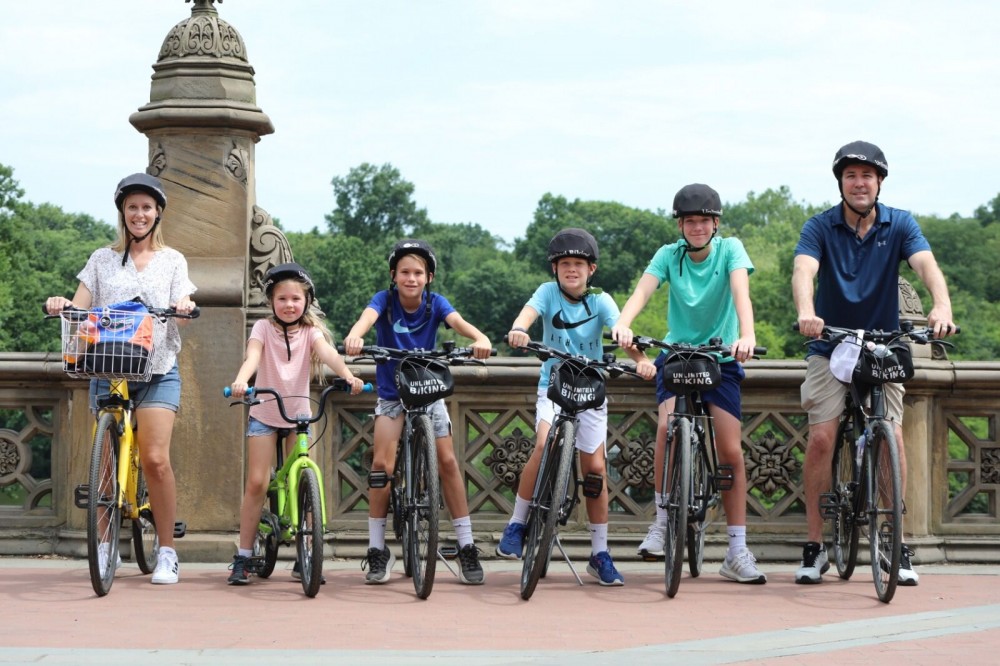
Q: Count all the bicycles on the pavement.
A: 6